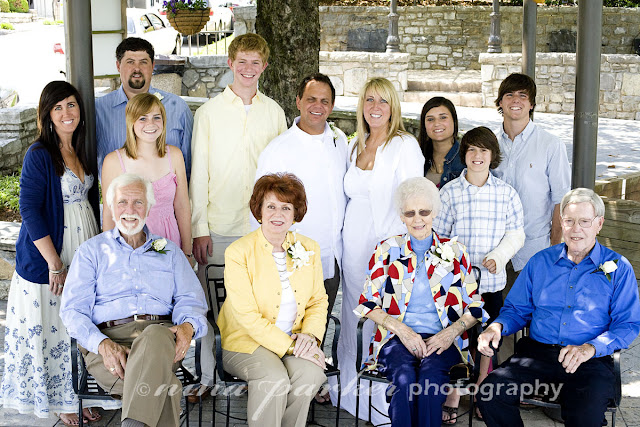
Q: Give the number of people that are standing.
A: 9